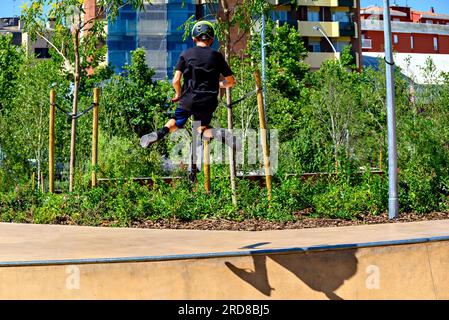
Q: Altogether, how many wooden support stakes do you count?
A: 4